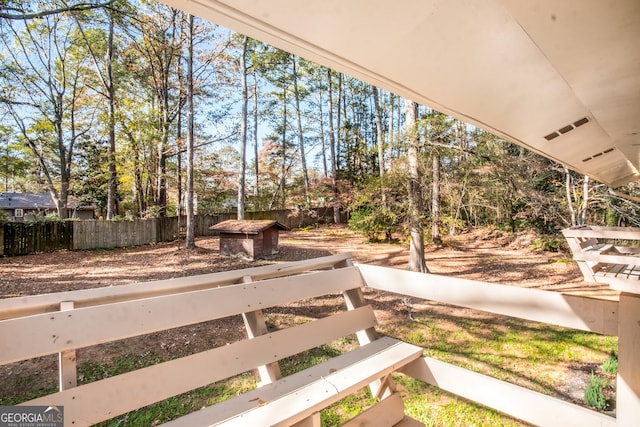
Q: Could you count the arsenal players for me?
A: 0